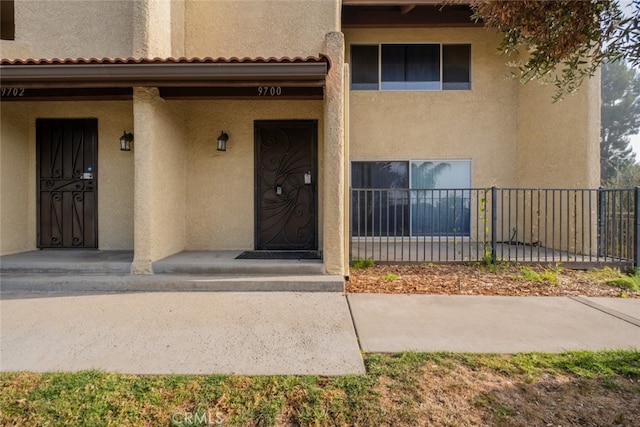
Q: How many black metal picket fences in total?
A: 1